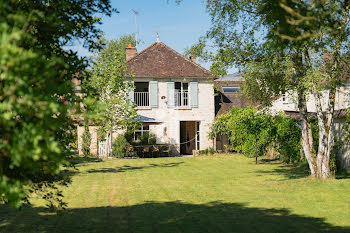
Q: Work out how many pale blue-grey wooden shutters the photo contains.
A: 4